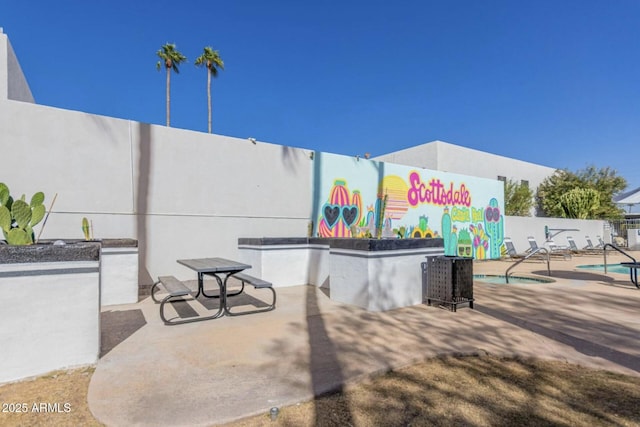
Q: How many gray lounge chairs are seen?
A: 5